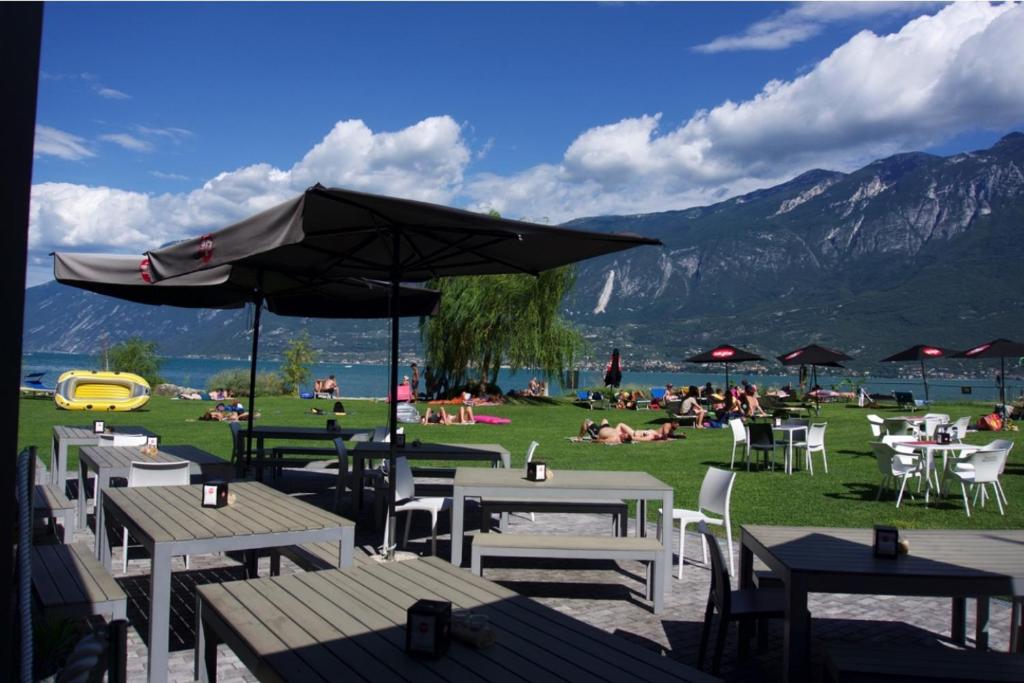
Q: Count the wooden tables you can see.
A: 8